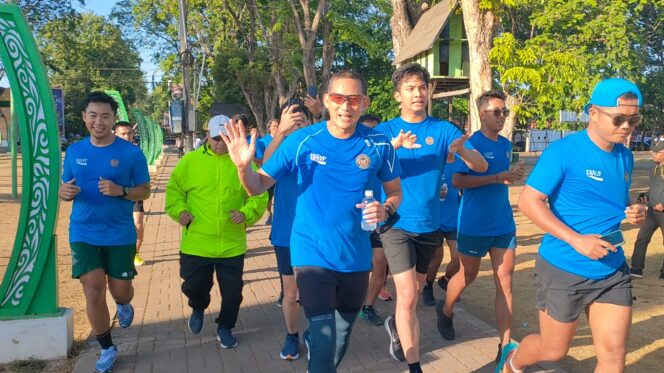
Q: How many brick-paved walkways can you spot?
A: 1